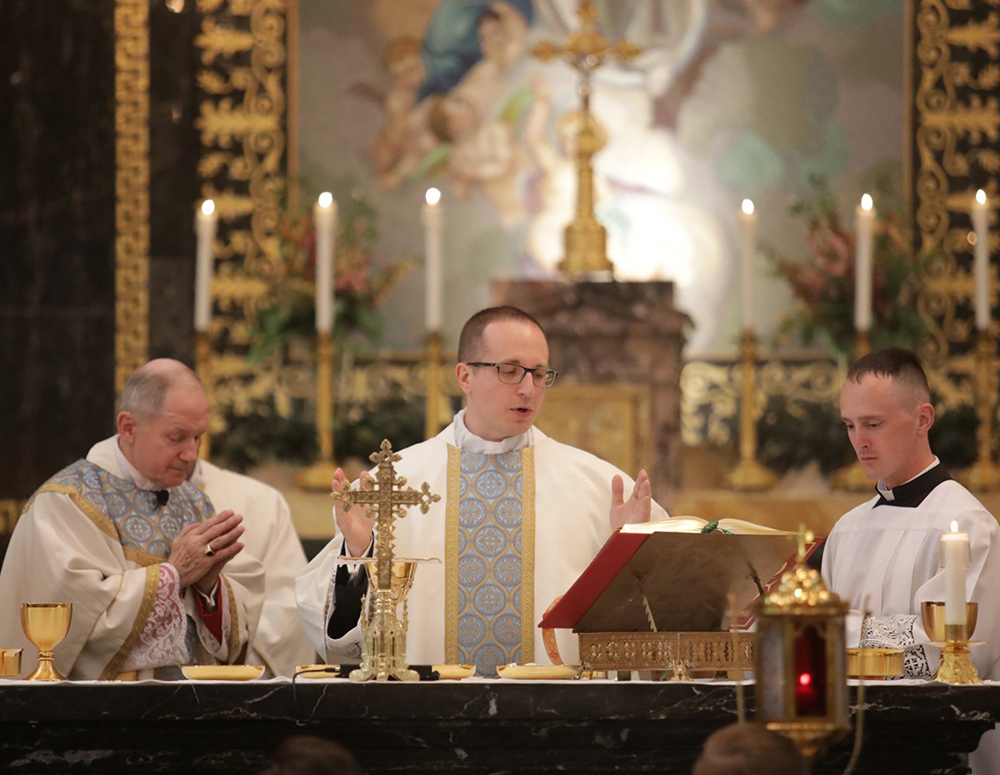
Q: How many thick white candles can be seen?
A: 7